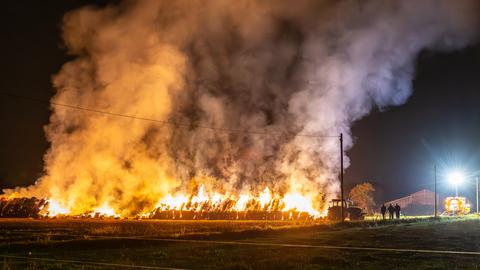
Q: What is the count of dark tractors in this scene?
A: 1